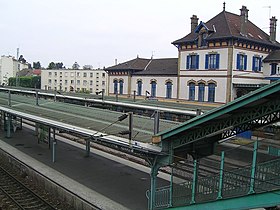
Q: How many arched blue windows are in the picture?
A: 8